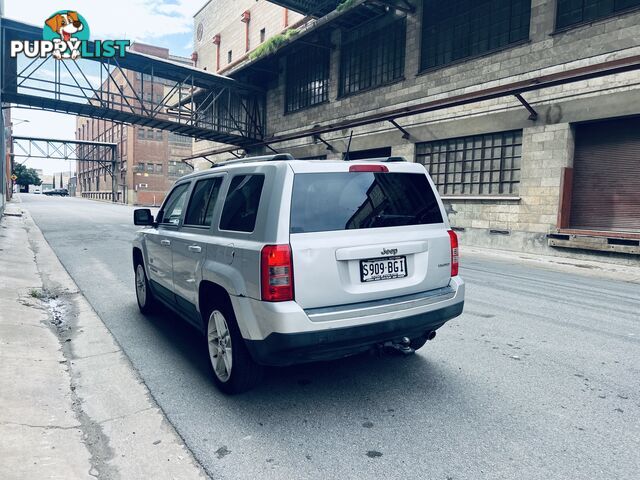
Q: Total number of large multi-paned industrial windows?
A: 5